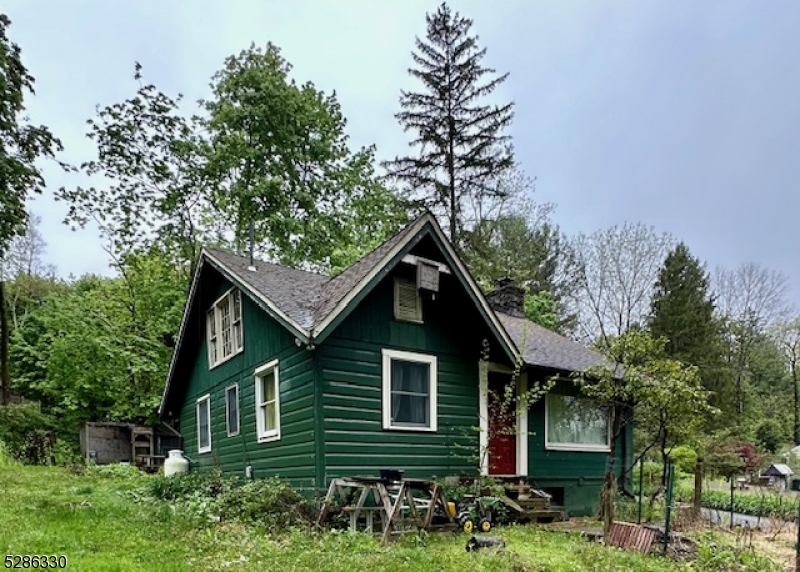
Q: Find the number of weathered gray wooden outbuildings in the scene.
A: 1